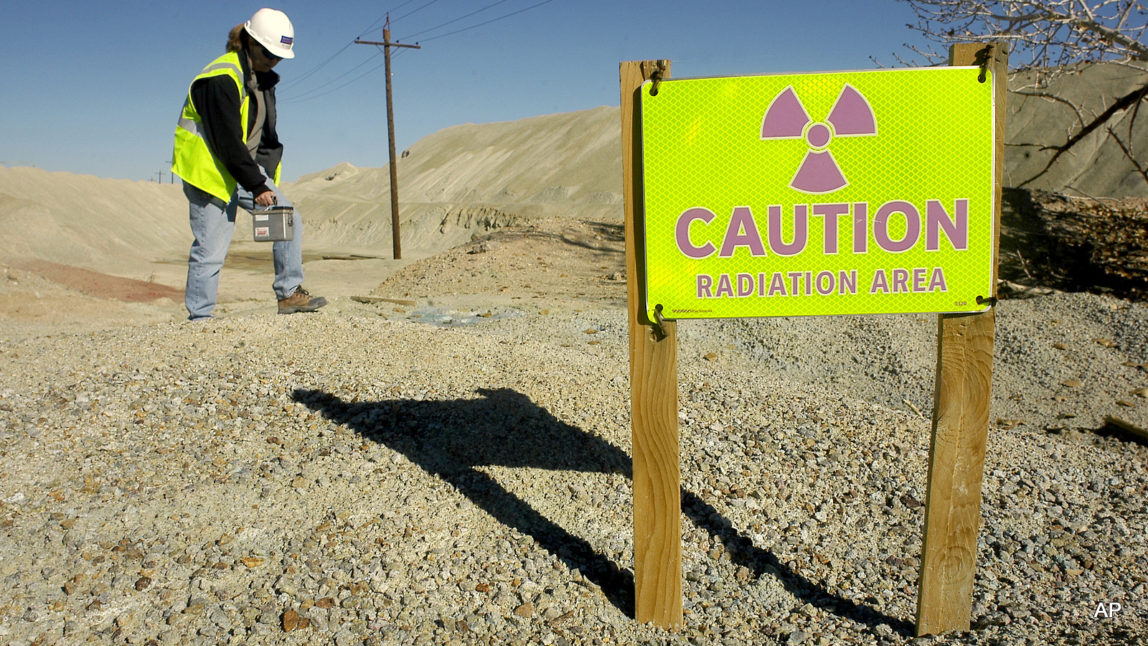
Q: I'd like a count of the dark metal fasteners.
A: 4